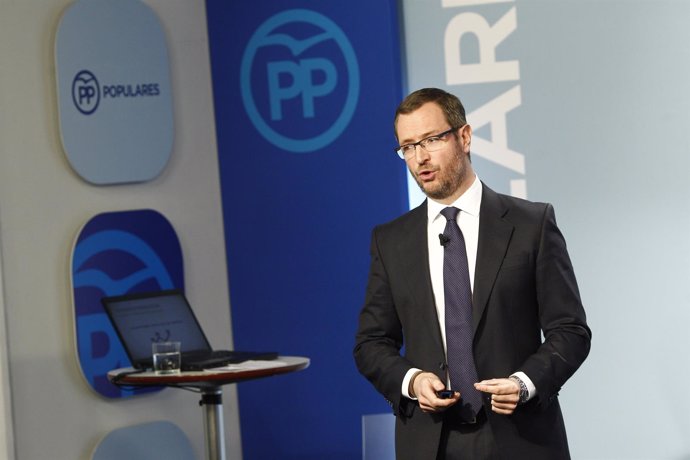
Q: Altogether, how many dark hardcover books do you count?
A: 0